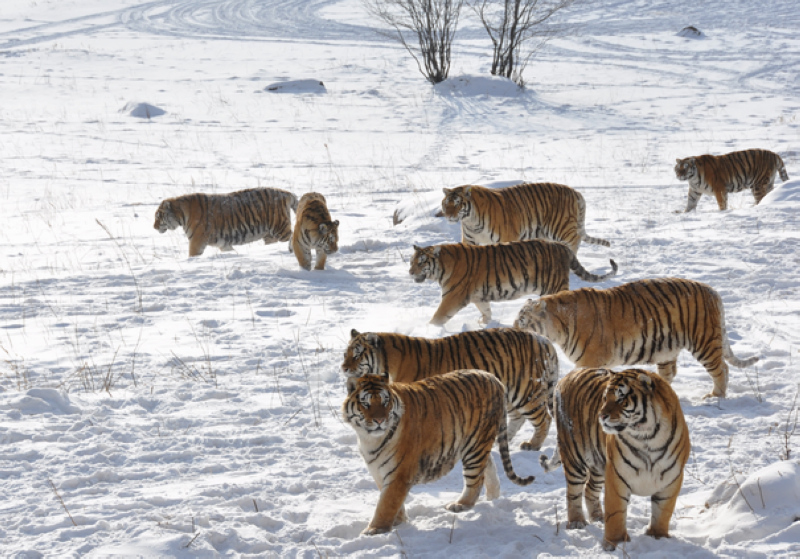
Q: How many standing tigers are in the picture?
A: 9